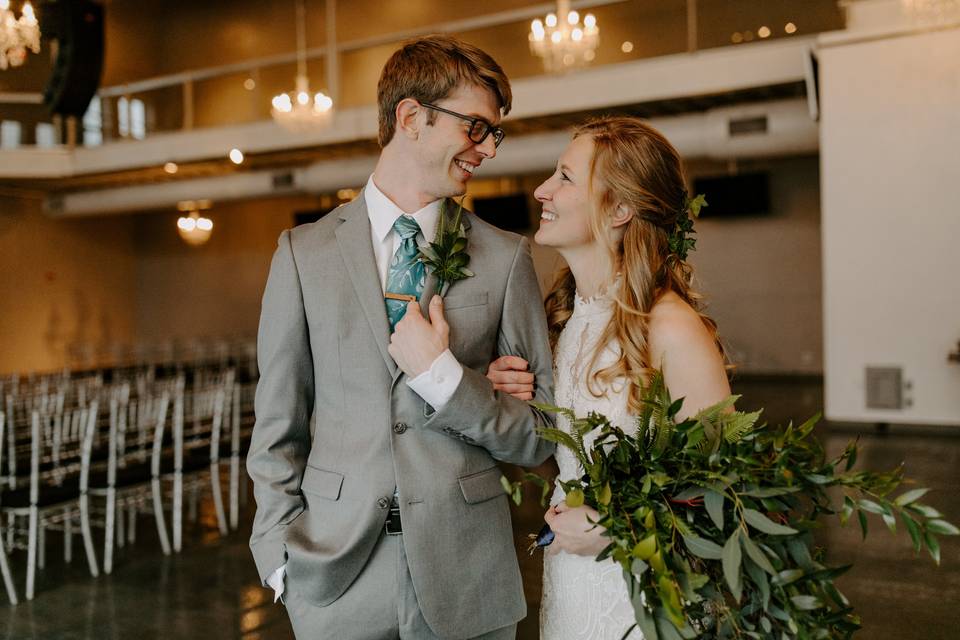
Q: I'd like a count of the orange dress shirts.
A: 0